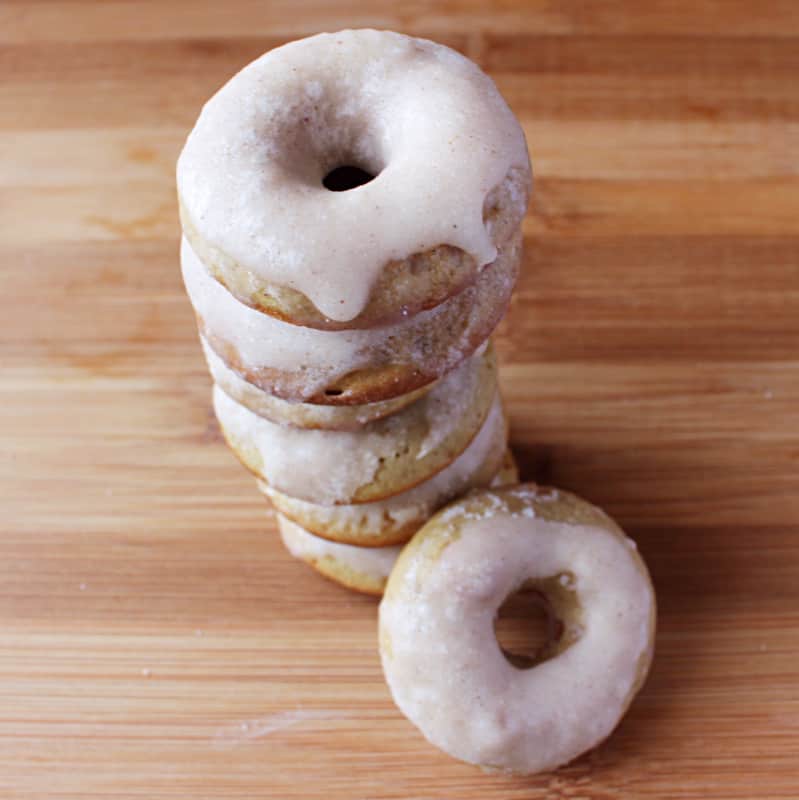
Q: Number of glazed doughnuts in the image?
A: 7